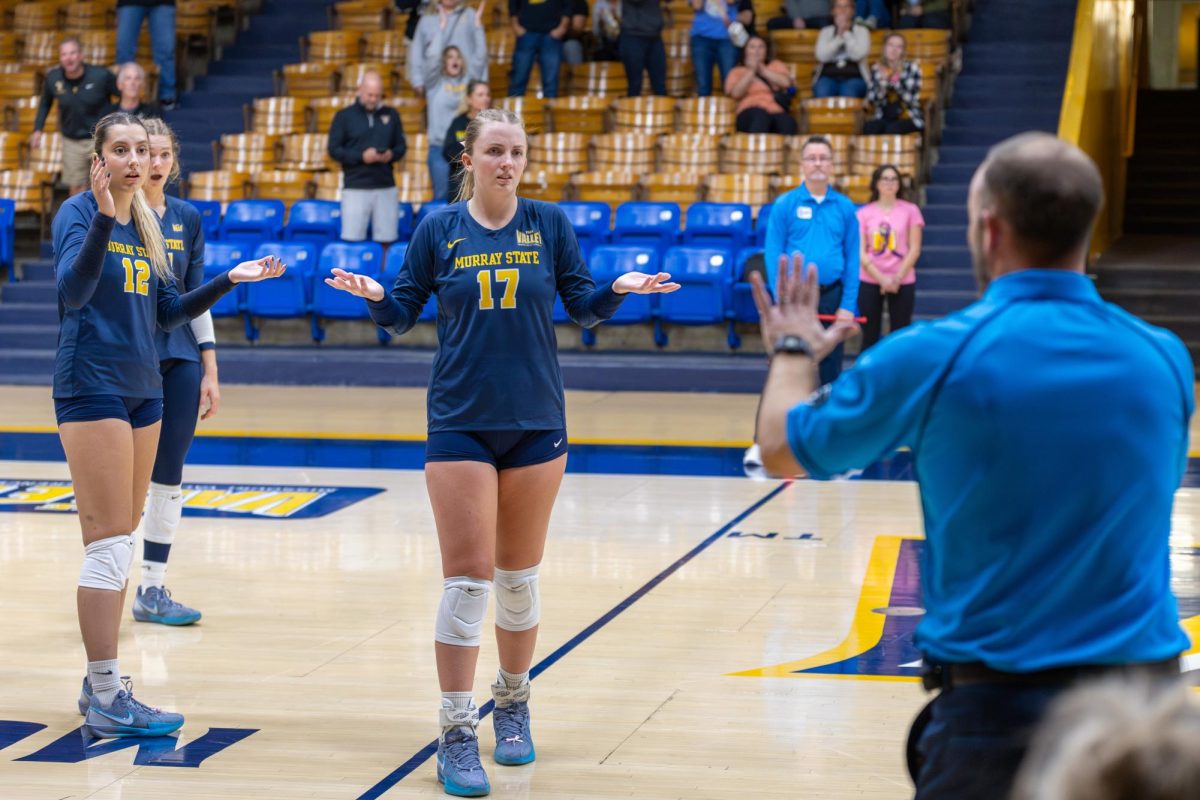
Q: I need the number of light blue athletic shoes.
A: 5